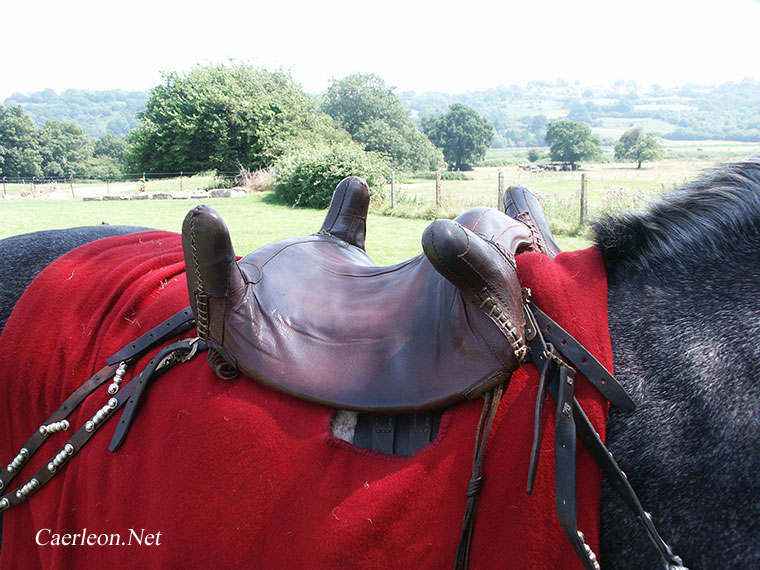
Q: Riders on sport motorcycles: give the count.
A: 0